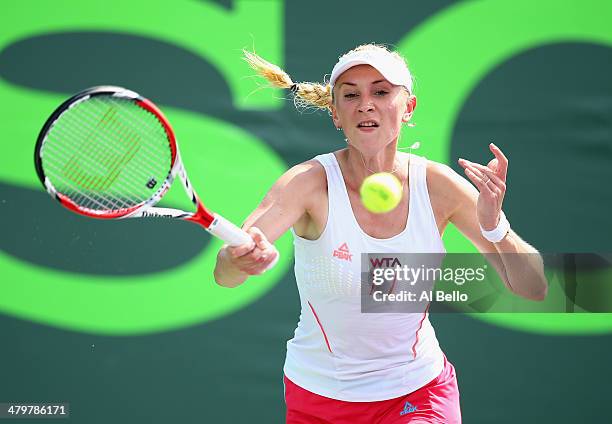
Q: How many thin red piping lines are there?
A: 2